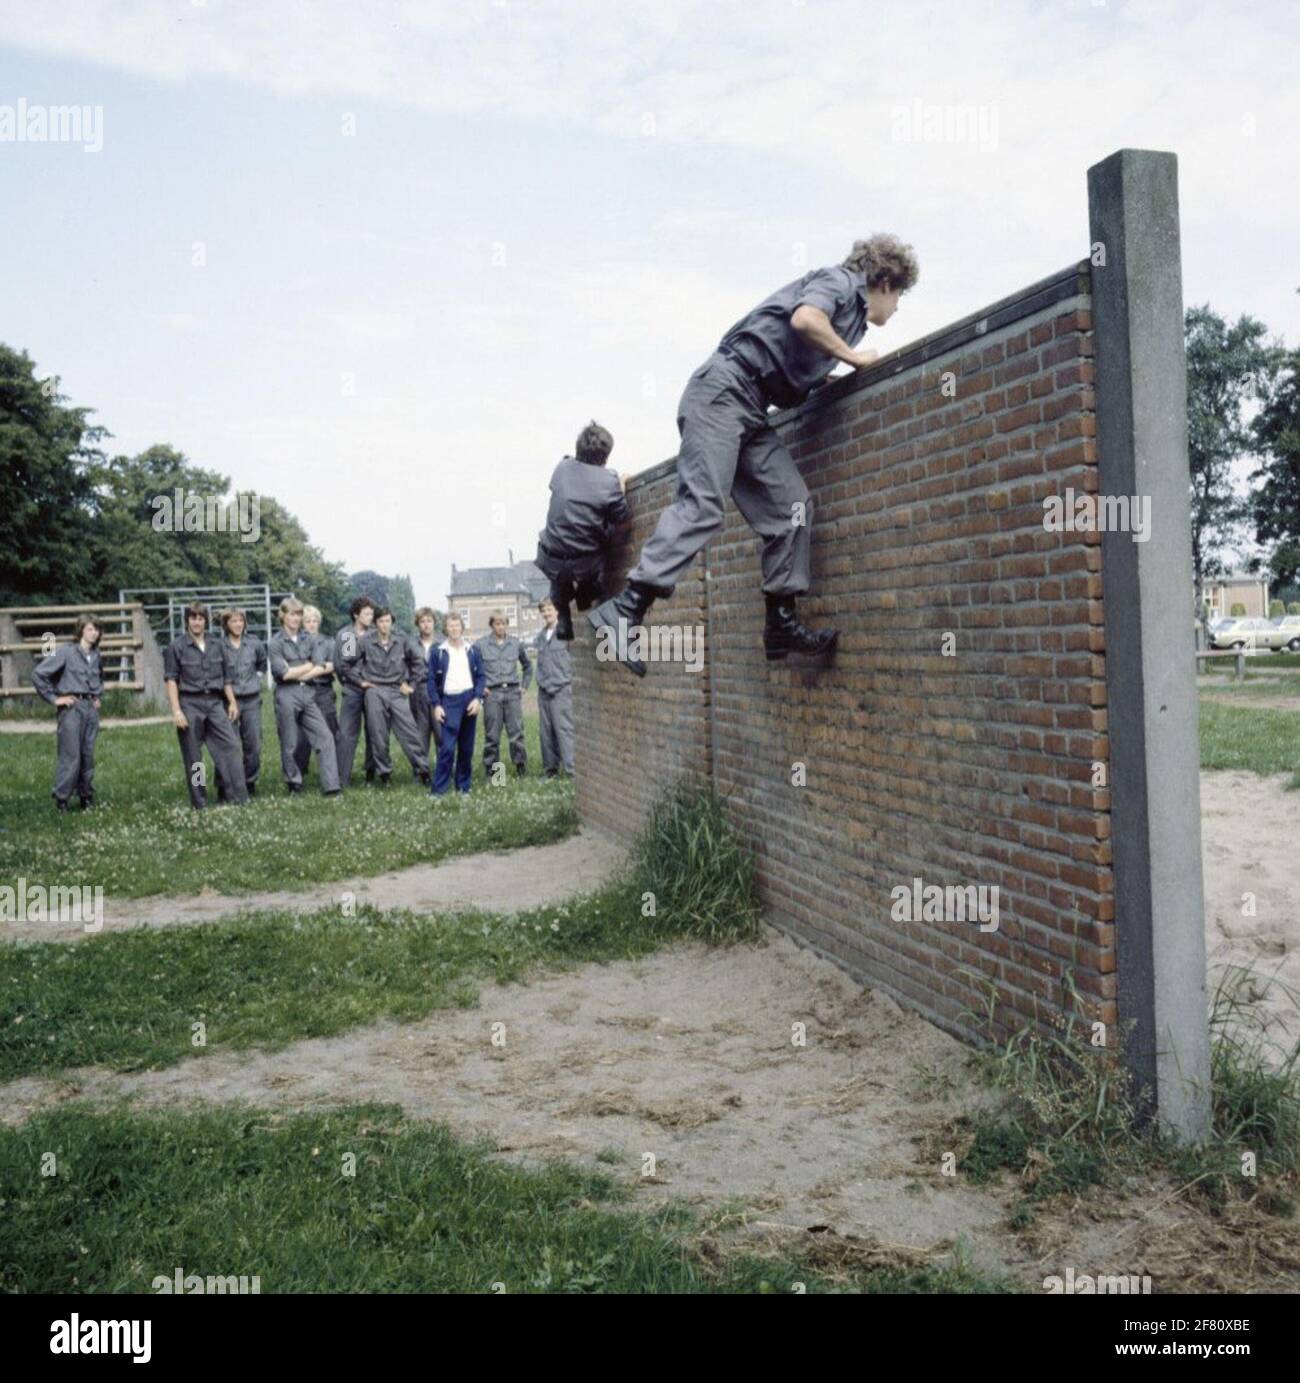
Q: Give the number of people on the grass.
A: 11